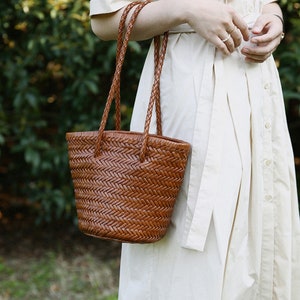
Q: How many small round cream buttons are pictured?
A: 4